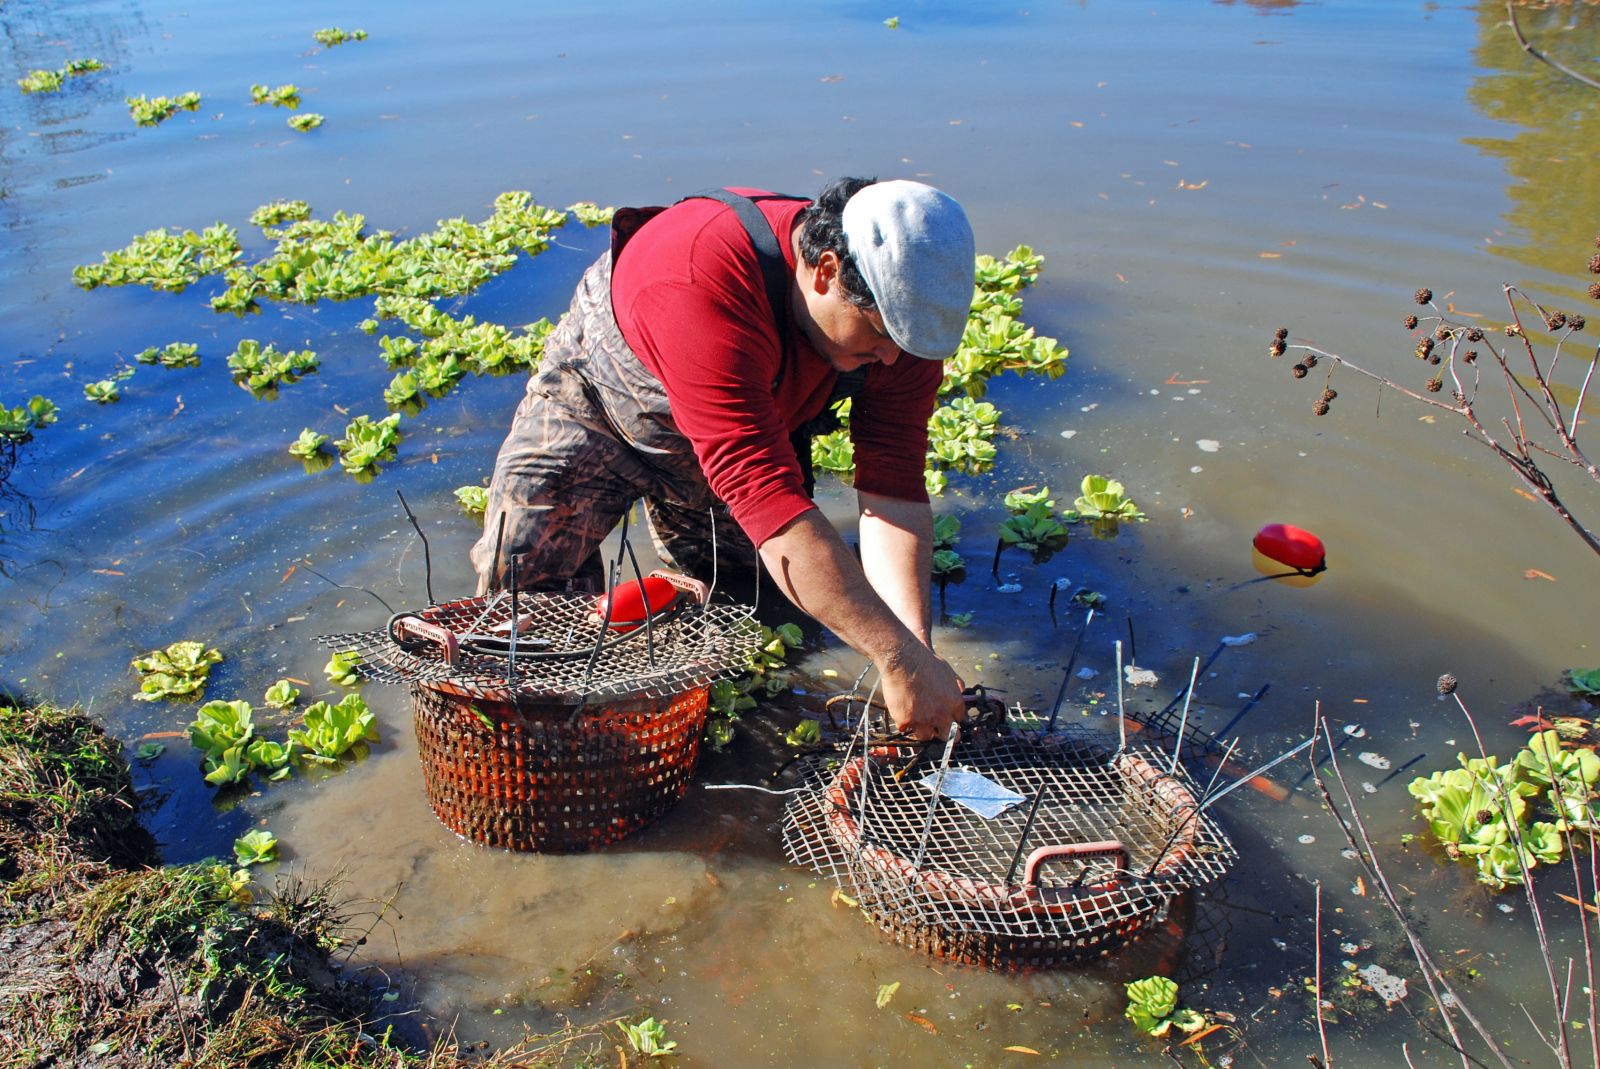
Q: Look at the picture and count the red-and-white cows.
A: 0